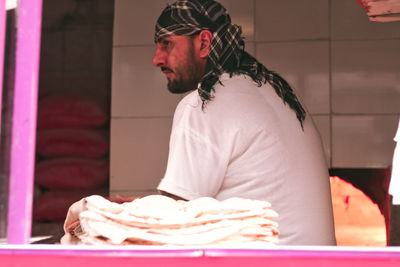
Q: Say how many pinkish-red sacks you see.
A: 4